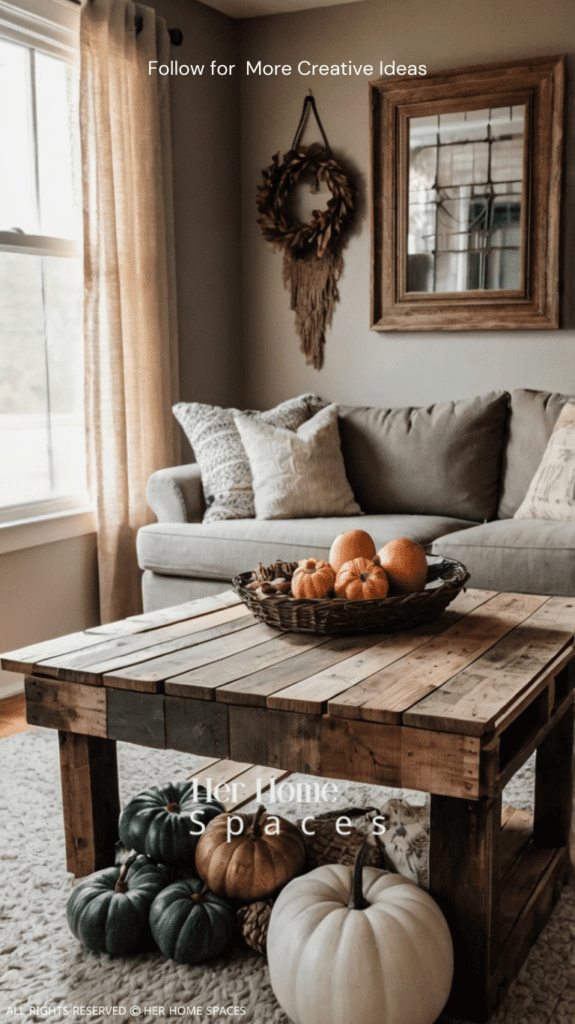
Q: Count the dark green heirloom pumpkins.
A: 3